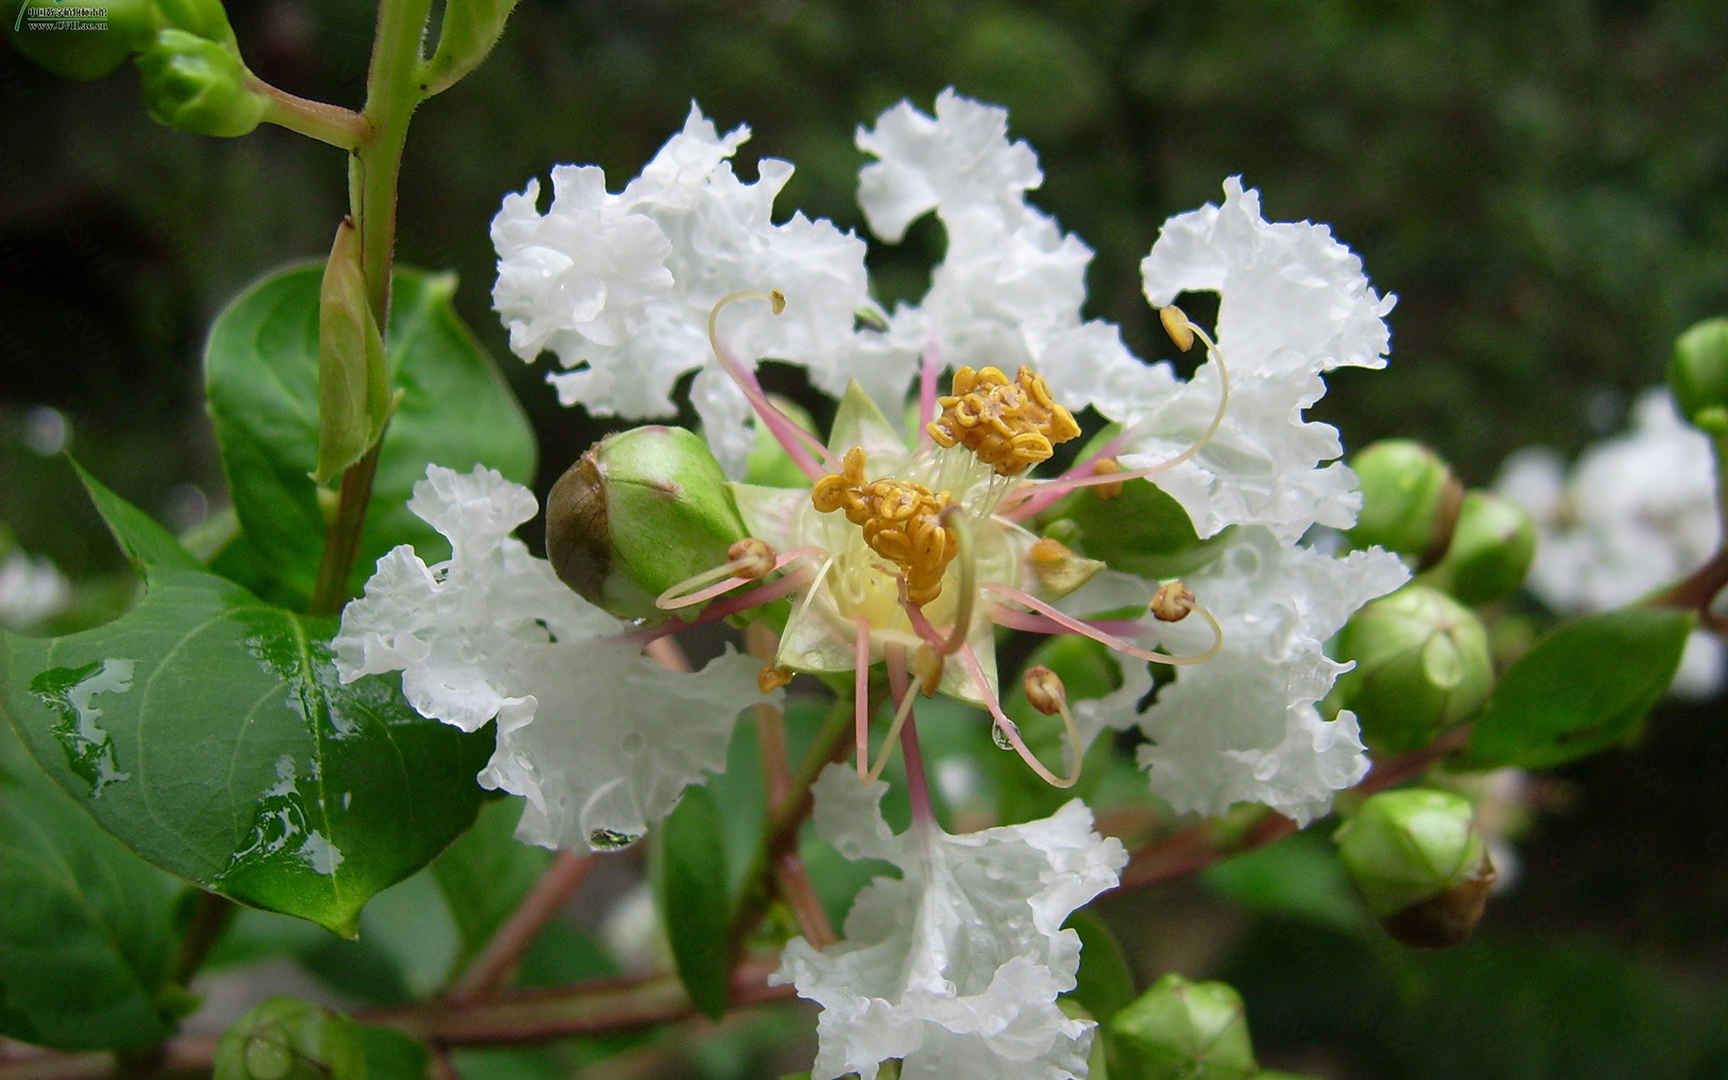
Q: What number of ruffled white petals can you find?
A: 6